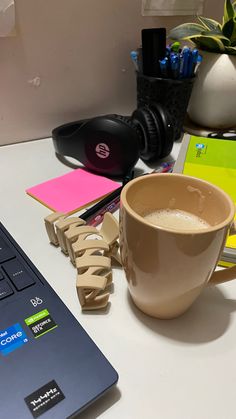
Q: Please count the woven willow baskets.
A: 0